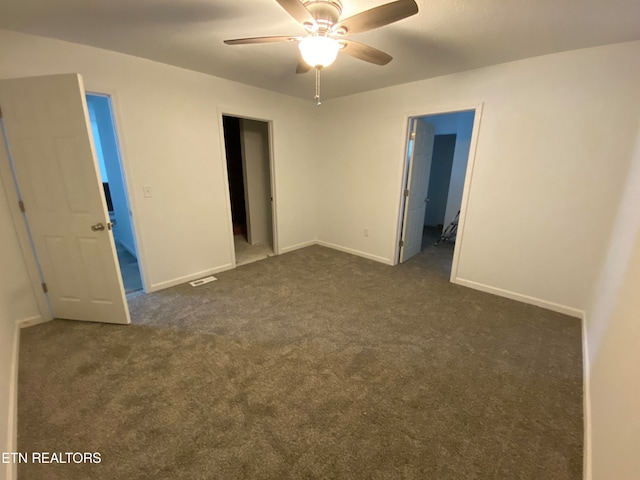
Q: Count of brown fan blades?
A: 5